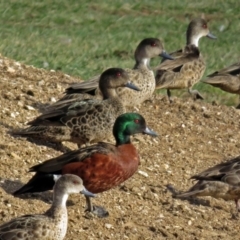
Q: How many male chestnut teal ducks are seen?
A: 1